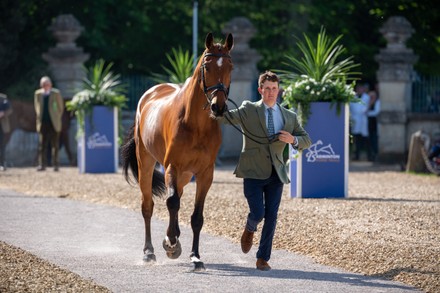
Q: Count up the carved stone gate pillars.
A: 3